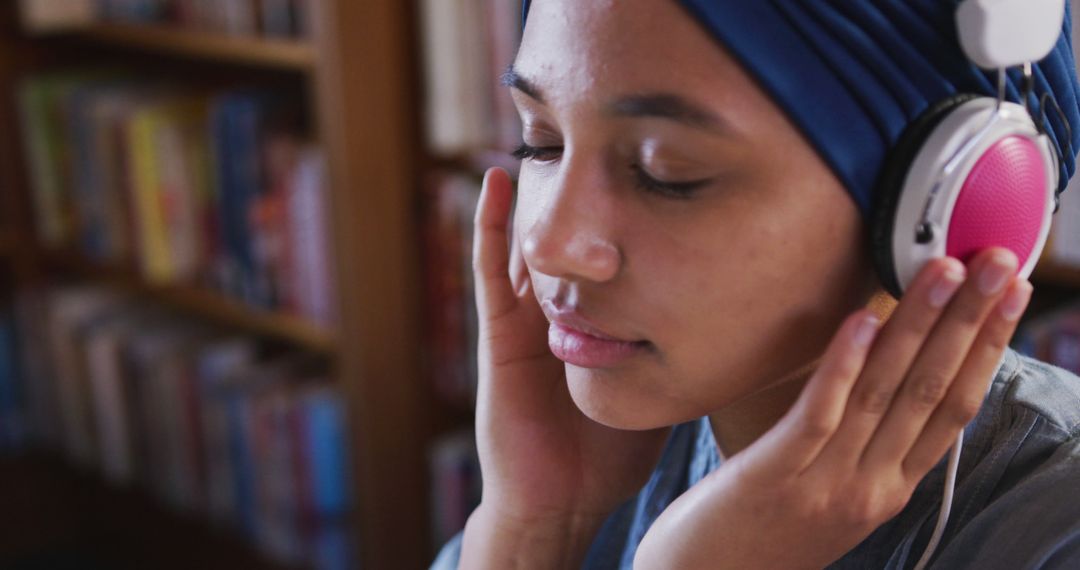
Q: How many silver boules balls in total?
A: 0